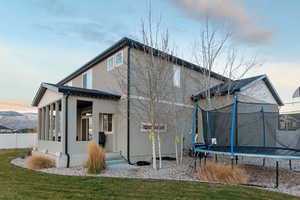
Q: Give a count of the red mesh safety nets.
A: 0